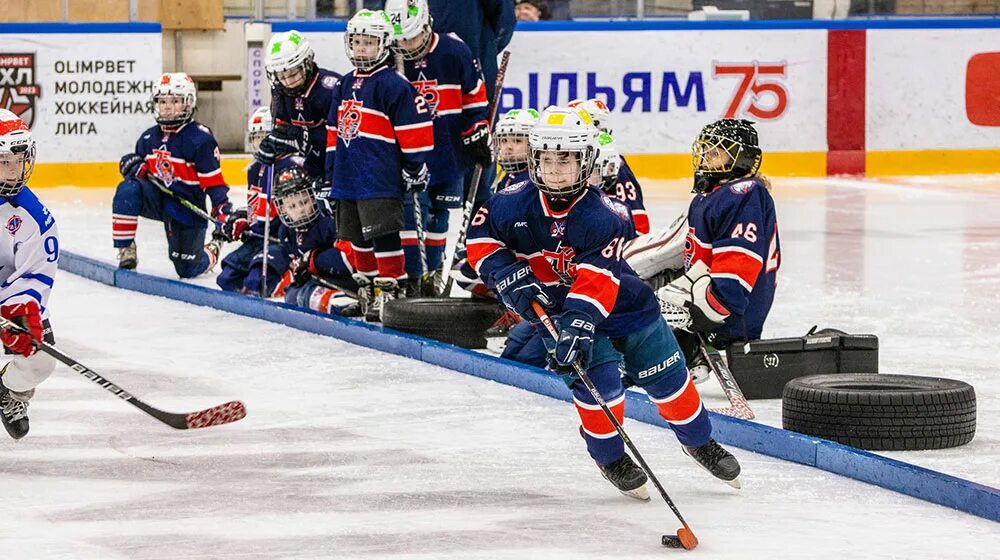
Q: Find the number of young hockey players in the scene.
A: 12